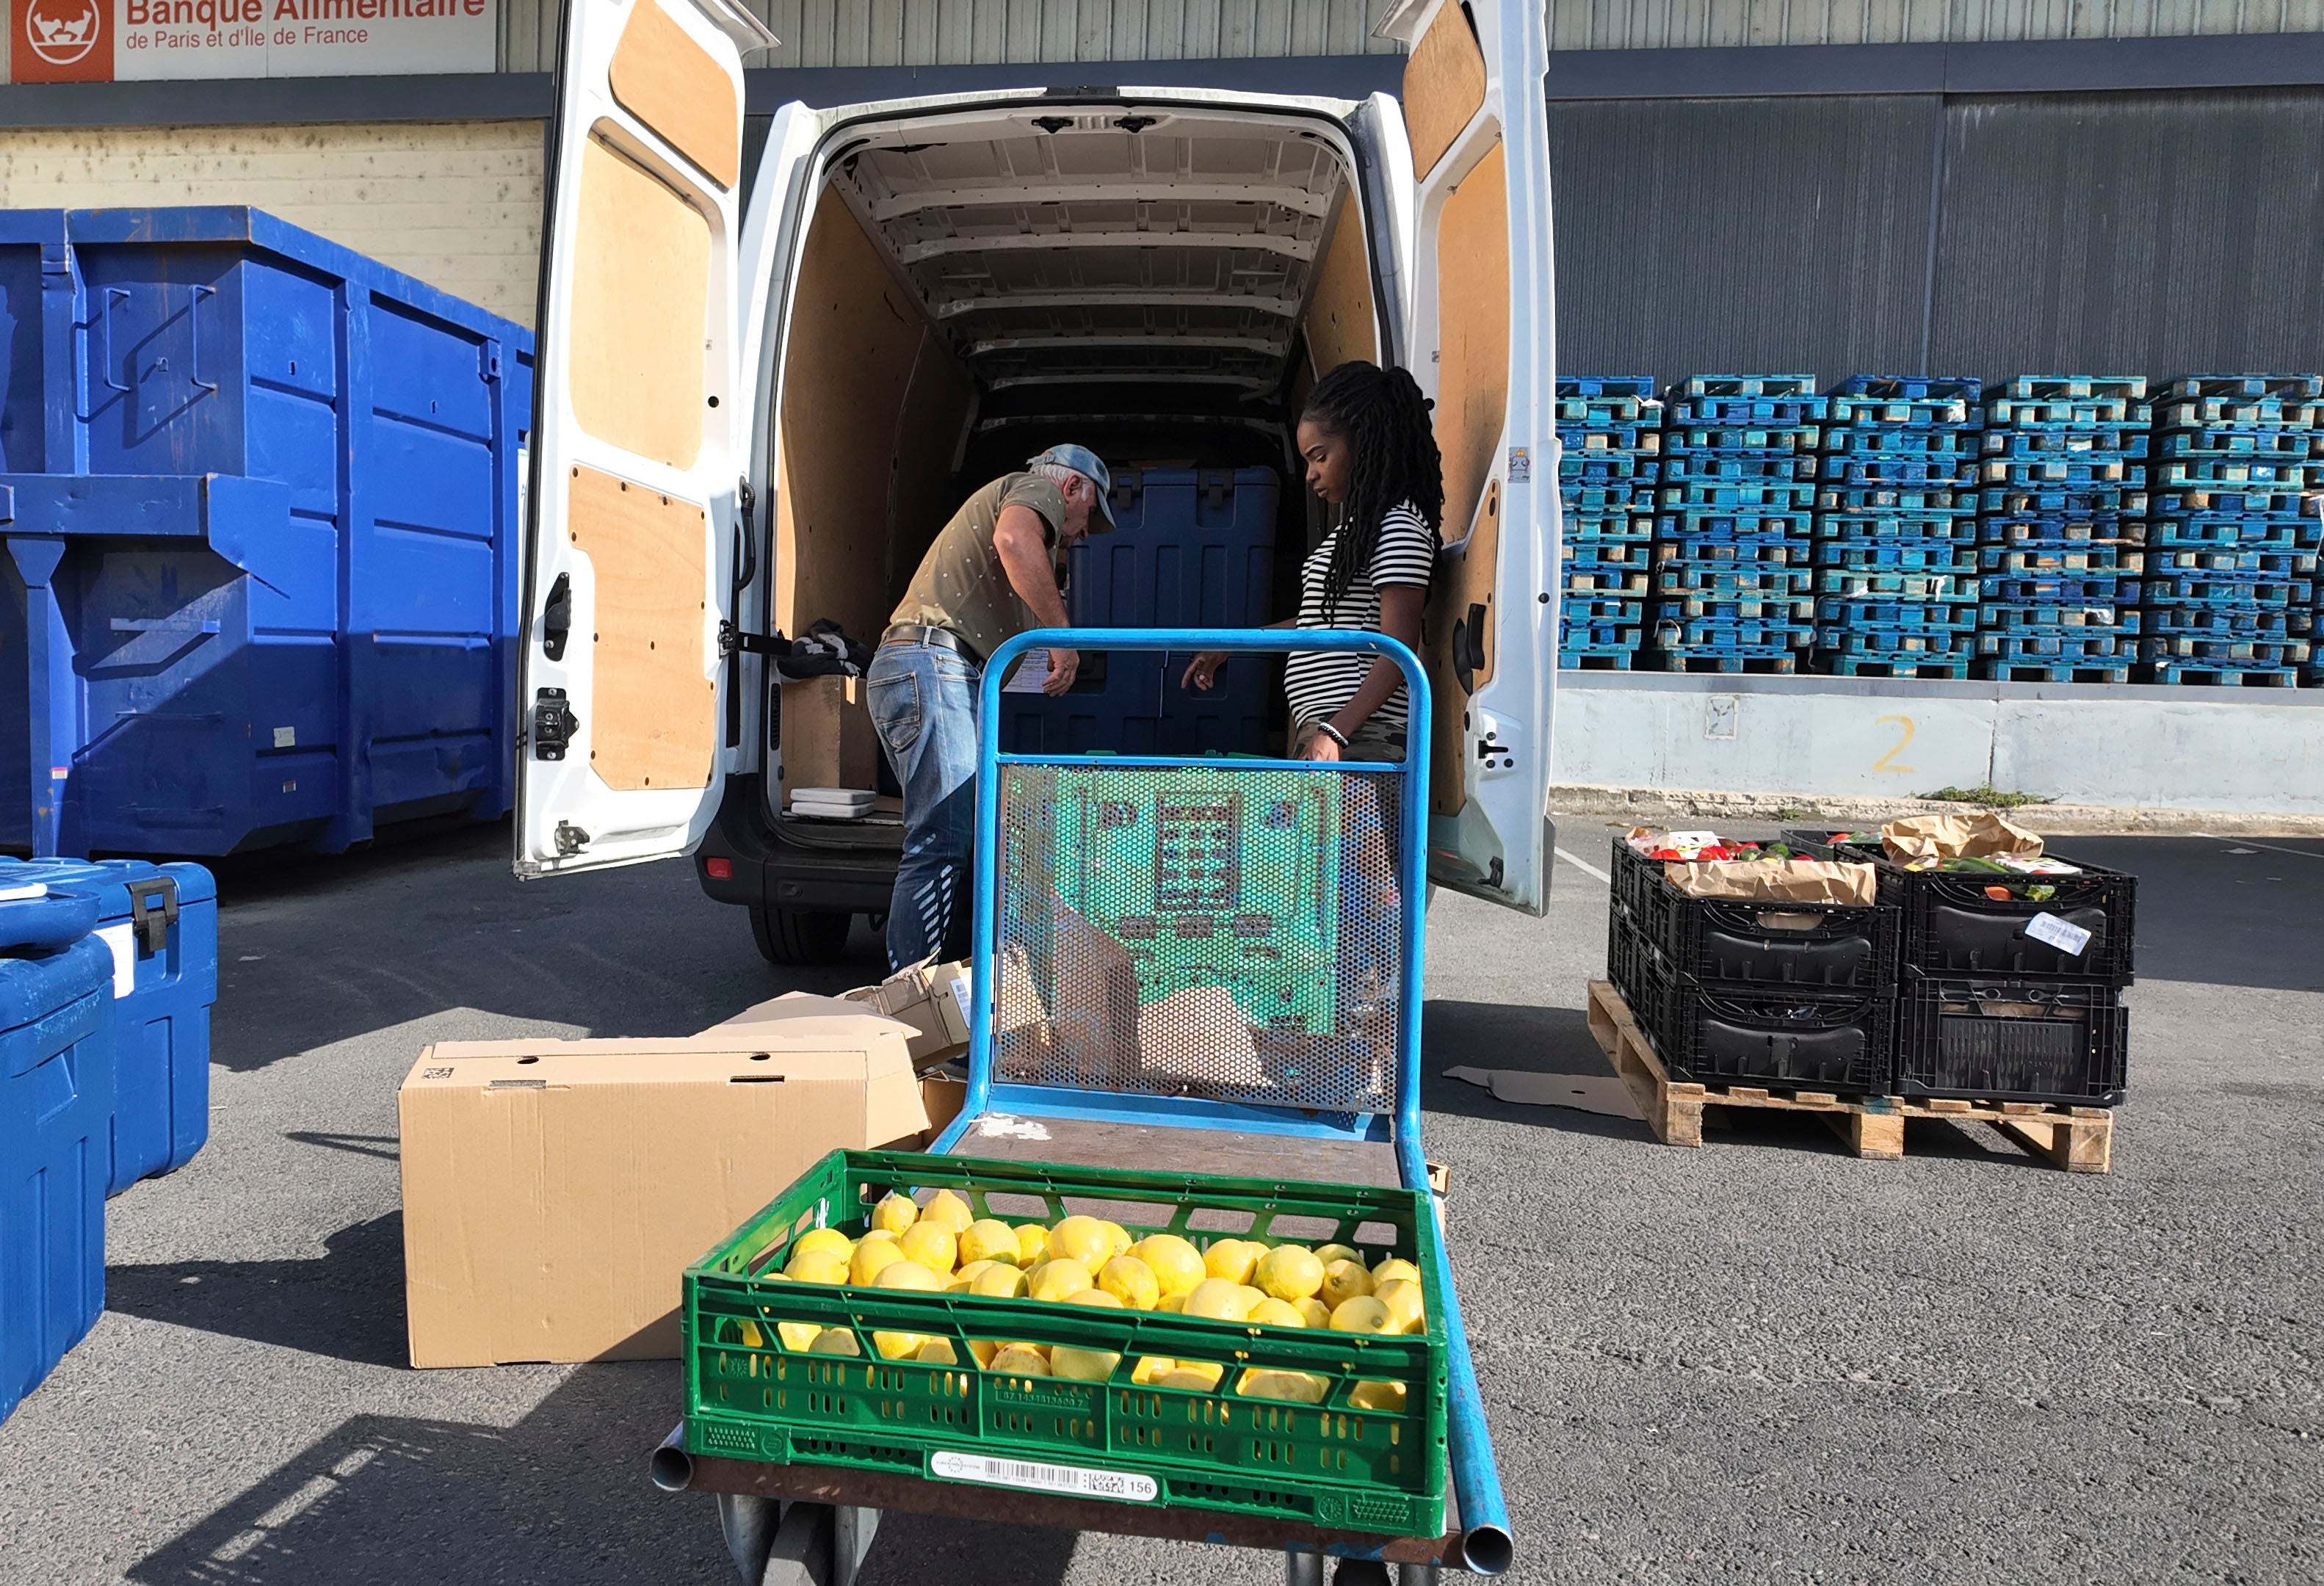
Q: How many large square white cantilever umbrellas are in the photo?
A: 0